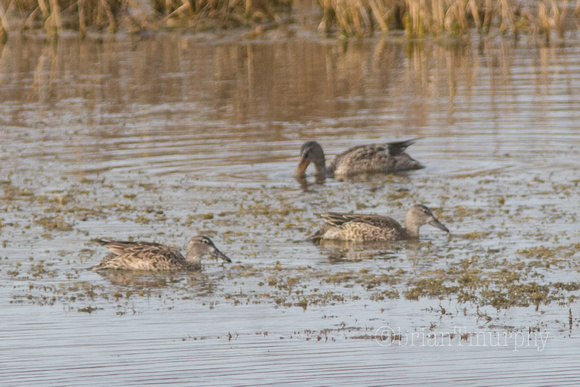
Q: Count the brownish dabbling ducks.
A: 3